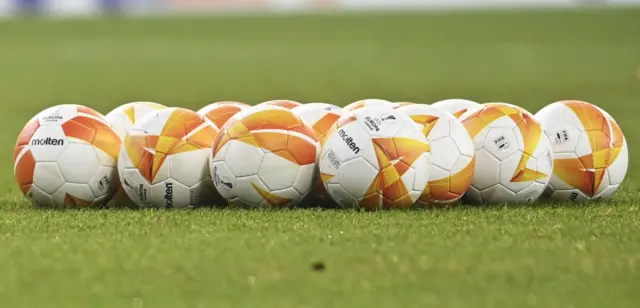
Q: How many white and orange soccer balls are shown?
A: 14